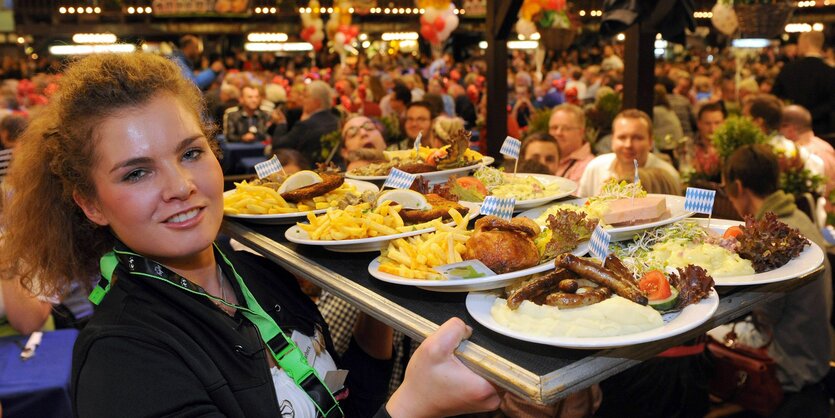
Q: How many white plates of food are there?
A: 8